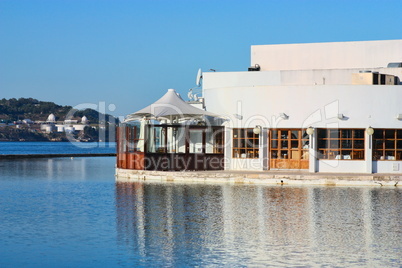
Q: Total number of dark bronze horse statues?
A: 0